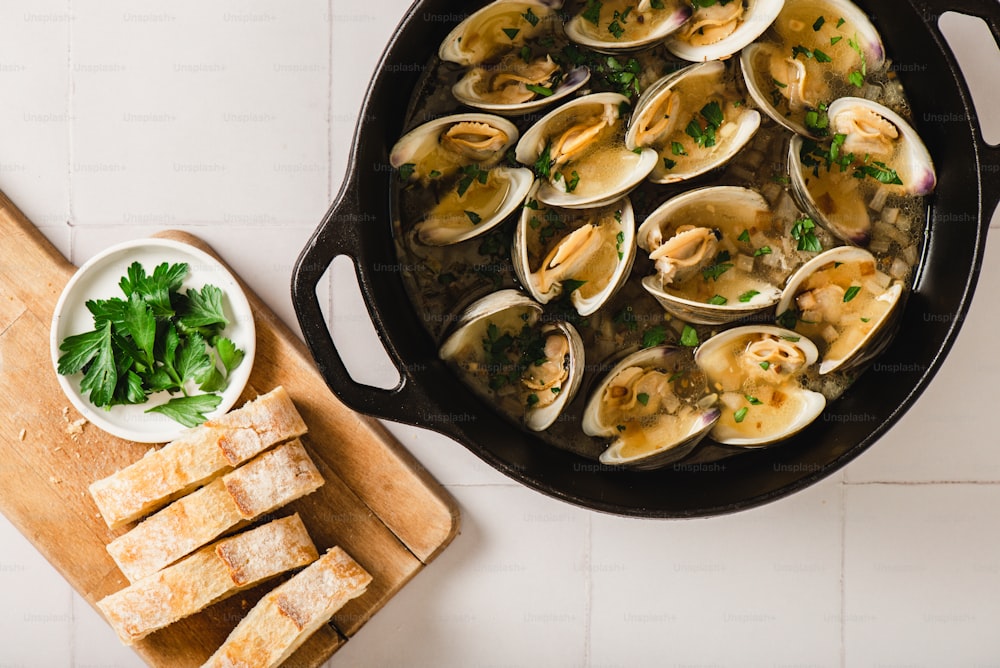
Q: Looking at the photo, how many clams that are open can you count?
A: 14